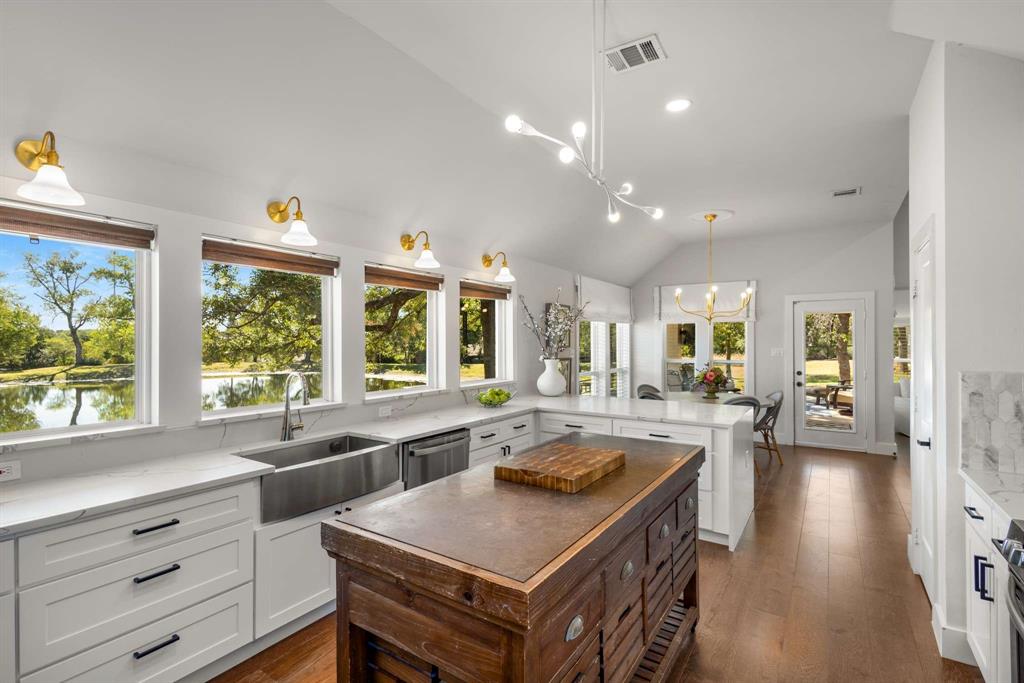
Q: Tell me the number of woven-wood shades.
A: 4